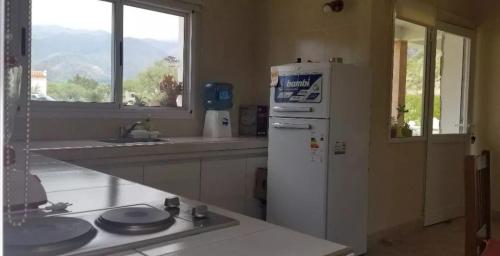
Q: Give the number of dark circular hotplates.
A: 2